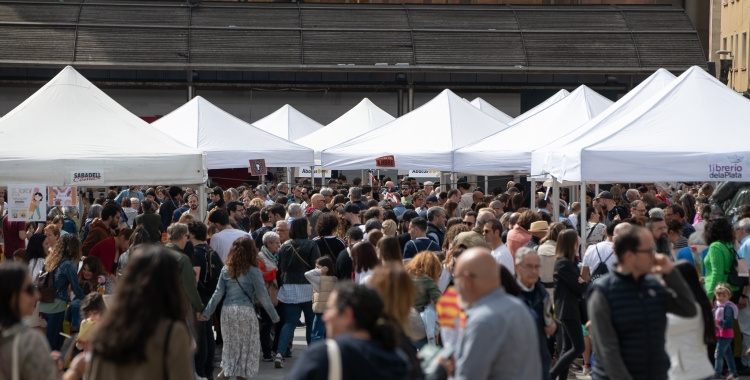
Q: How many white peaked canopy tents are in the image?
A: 10